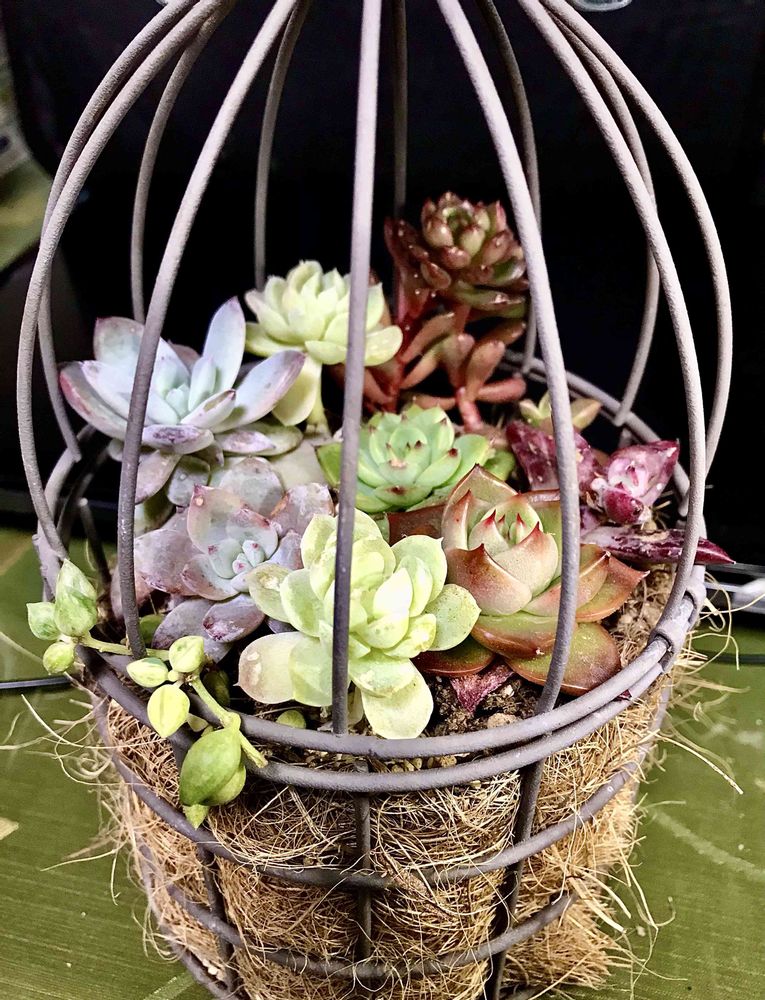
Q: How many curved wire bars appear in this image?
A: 12